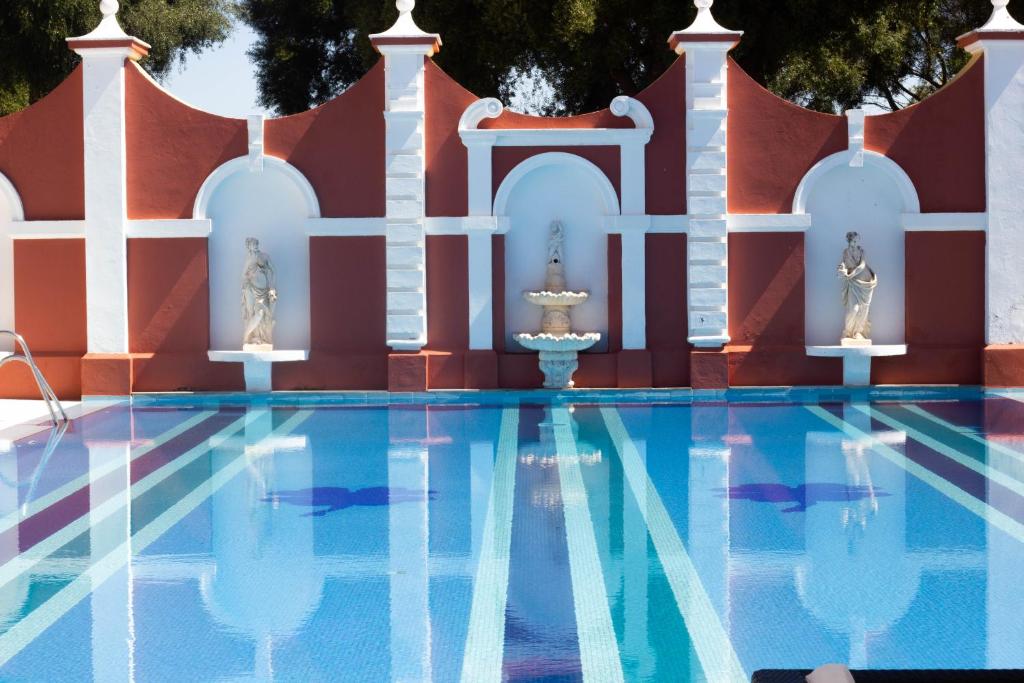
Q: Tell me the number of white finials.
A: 4